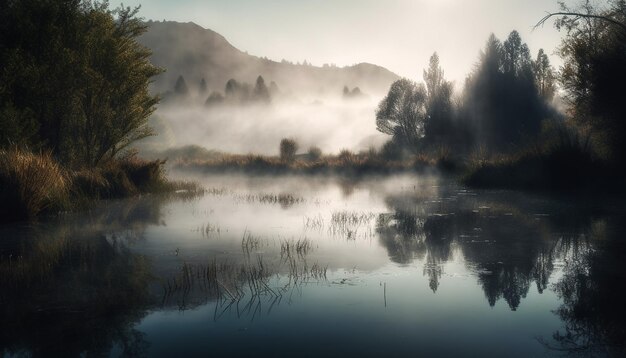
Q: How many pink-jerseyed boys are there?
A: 0